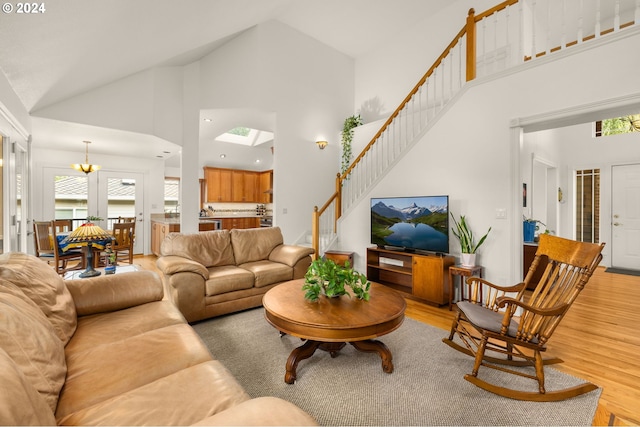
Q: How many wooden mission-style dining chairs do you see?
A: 4